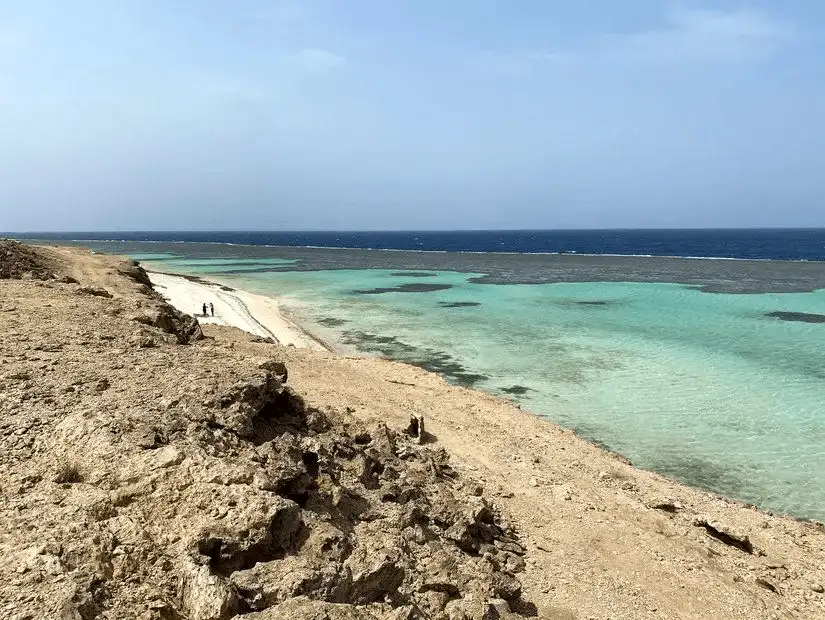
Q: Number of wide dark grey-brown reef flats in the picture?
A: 1